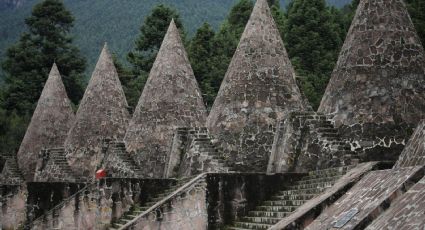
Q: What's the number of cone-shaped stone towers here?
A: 5